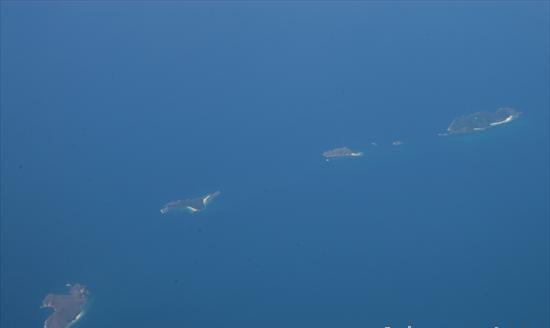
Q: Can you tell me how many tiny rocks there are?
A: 2